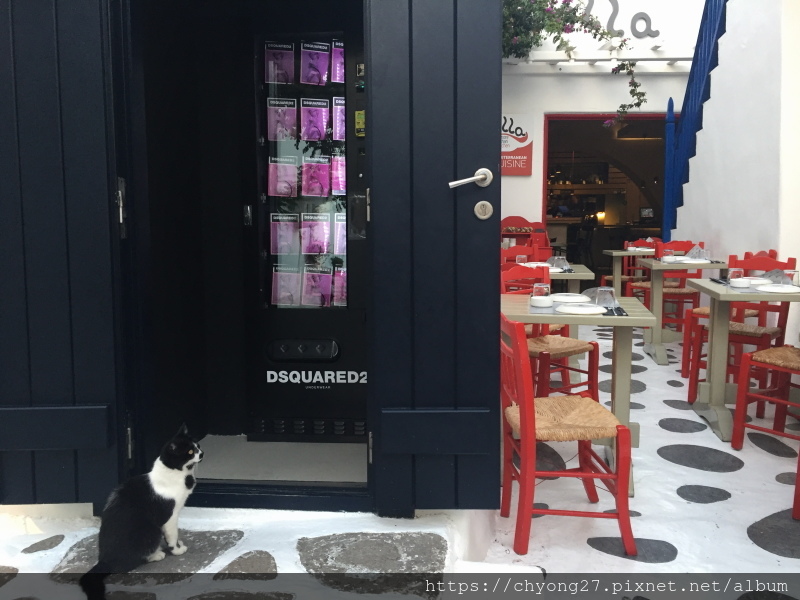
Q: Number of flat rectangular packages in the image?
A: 15